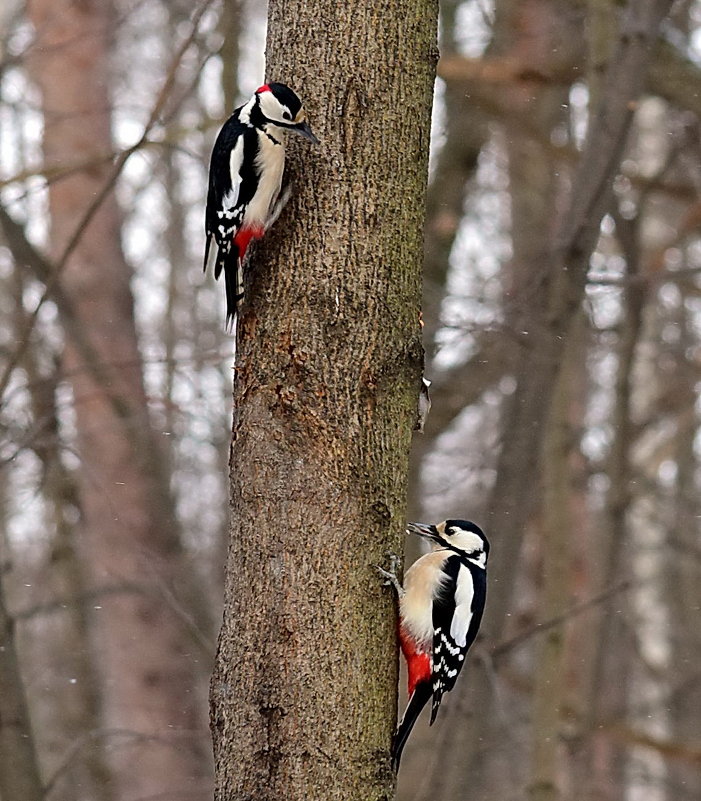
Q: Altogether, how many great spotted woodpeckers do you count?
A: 2